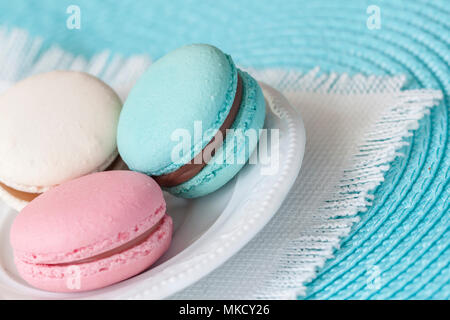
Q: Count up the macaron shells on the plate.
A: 6